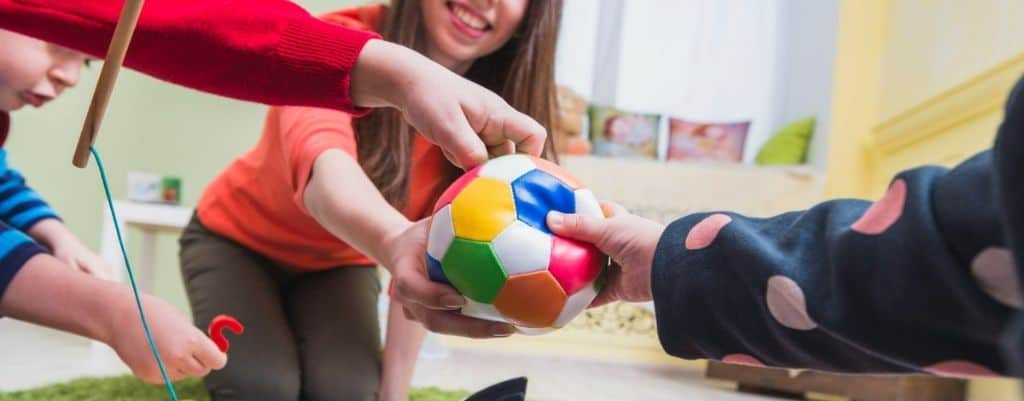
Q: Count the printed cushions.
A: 2